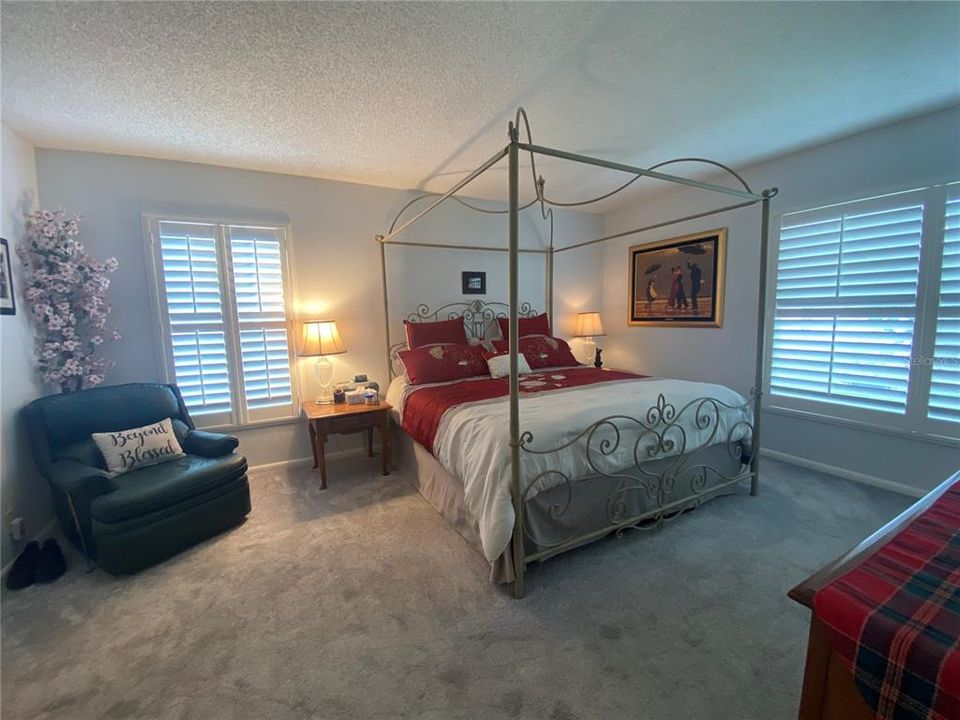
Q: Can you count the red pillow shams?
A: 4